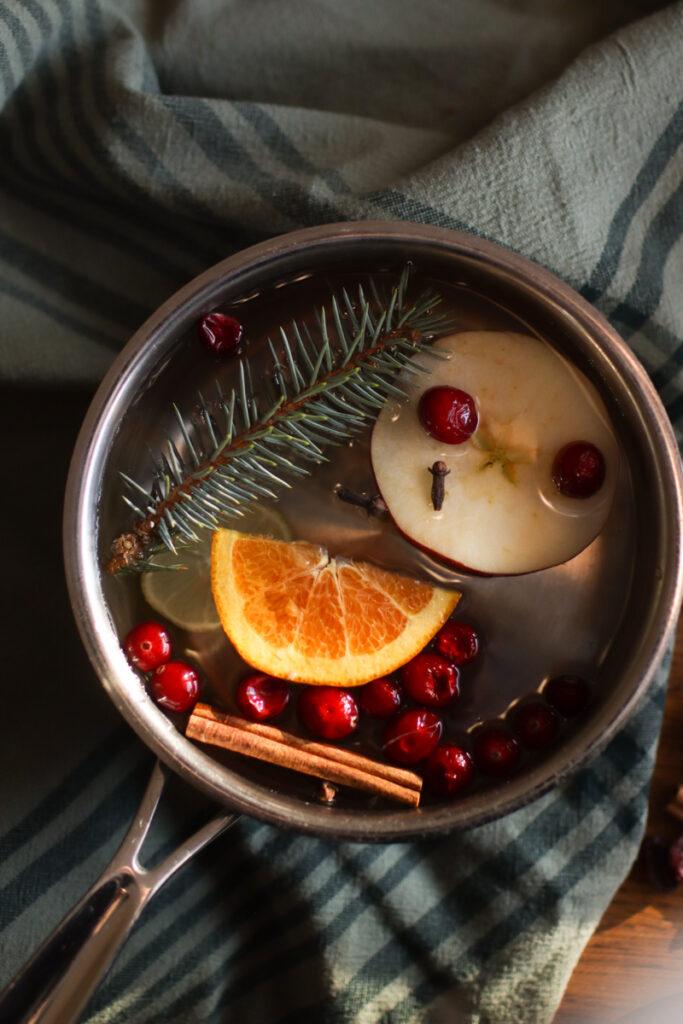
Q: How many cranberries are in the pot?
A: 15